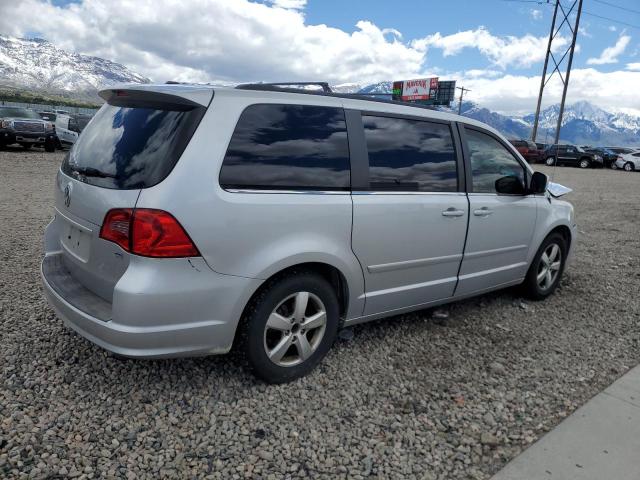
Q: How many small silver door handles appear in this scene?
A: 2